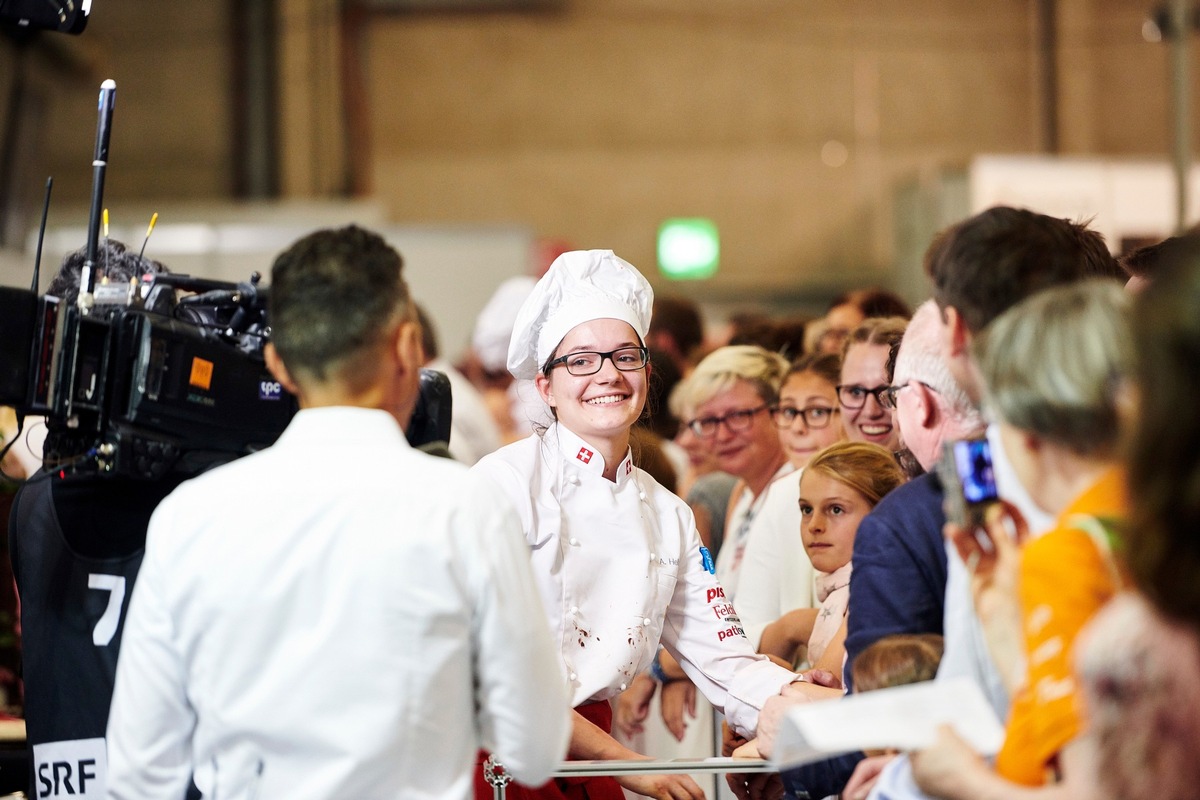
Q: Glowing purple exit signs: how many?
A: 0